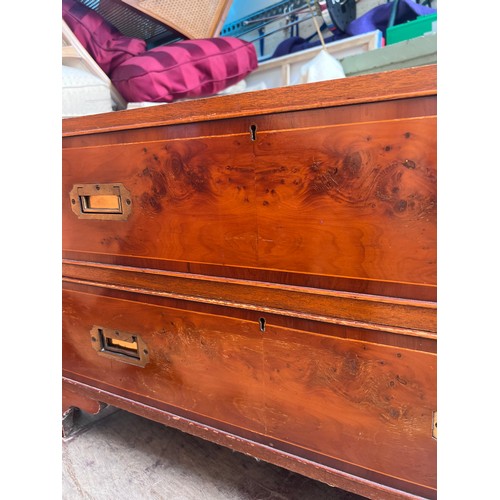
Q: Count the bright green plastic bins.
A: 1